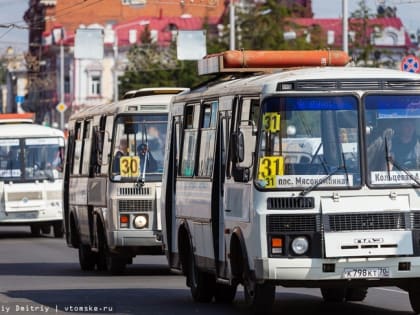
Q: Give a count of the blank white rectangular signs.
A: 2